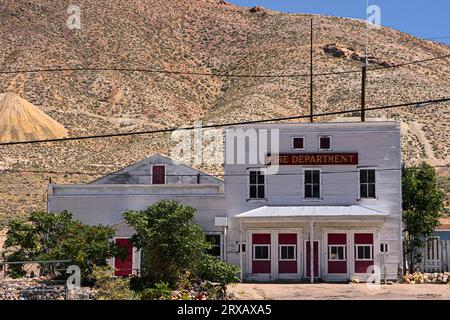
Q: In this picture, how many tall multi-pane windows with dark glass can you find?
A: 3